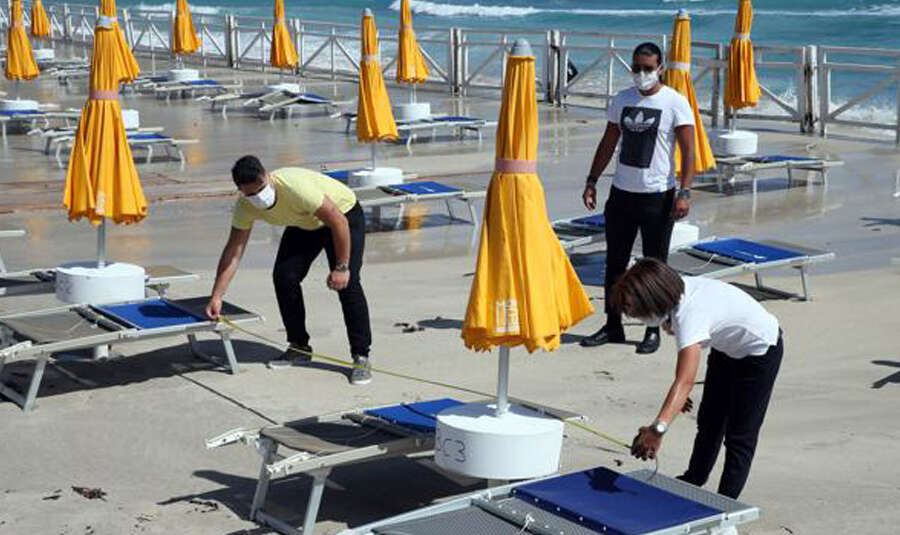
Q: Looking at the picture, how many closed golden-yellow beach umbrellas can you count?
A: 11